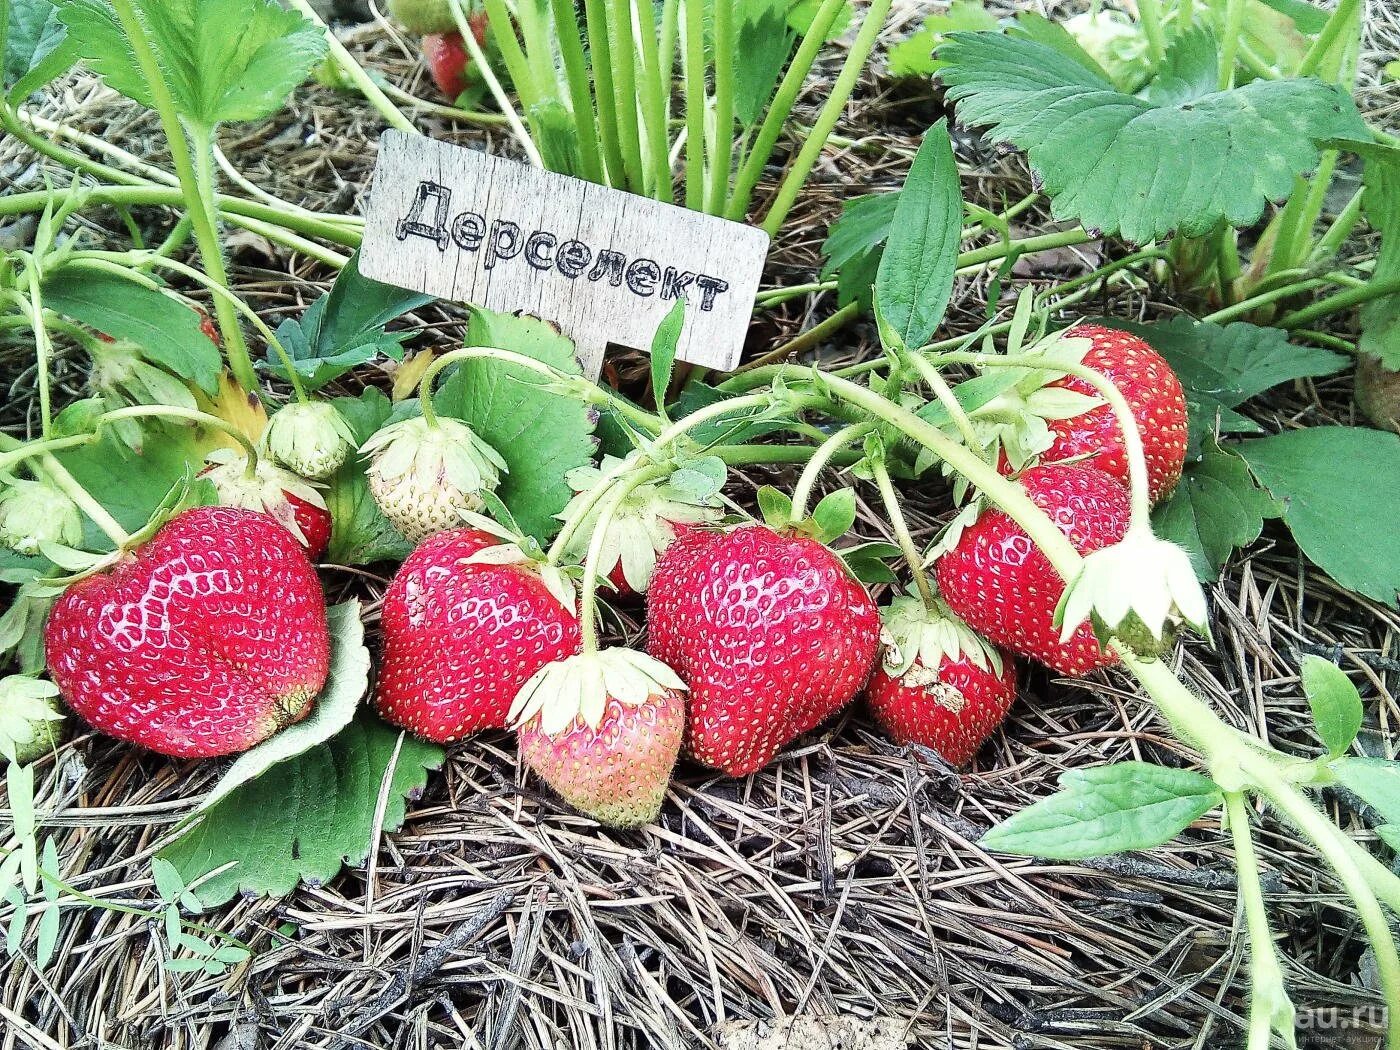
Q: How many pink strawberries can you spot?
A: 1